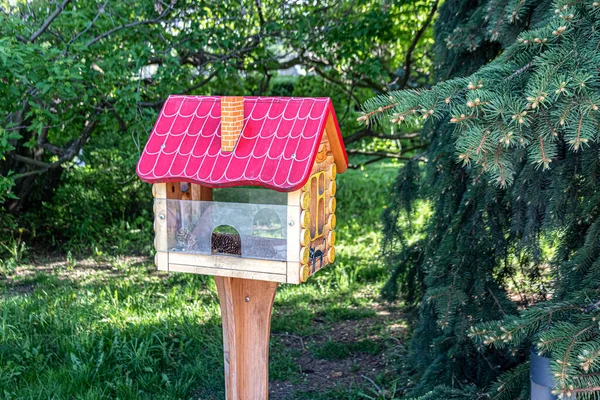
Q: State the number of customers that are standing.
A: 0